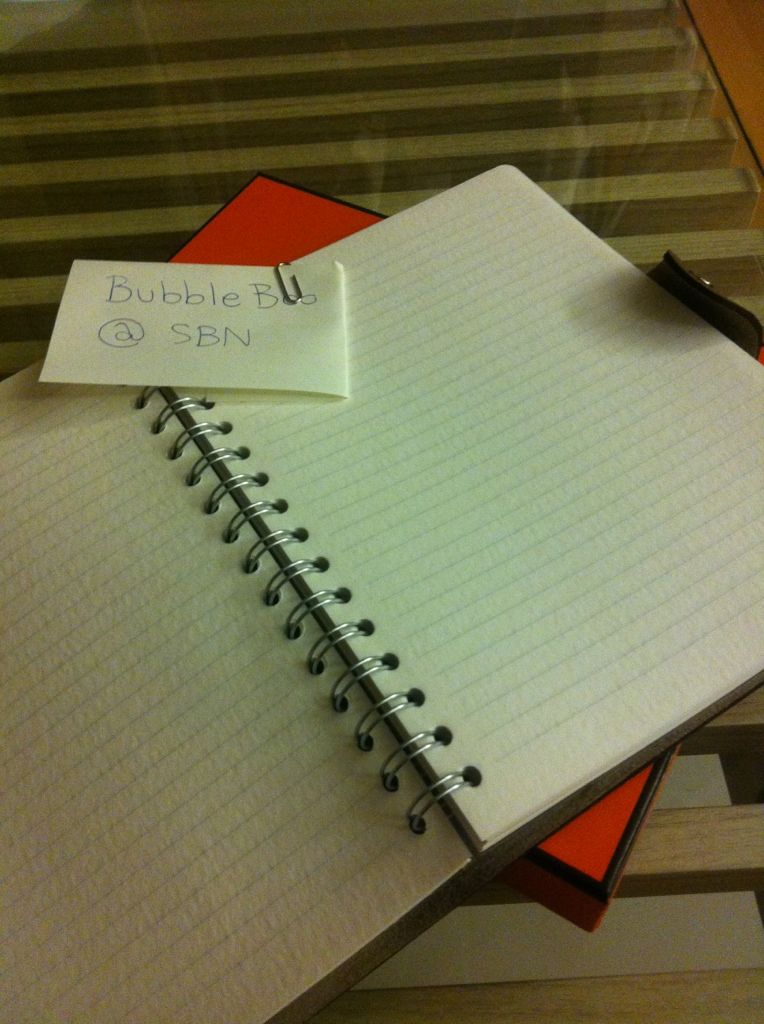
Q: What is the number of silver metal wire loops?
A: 14